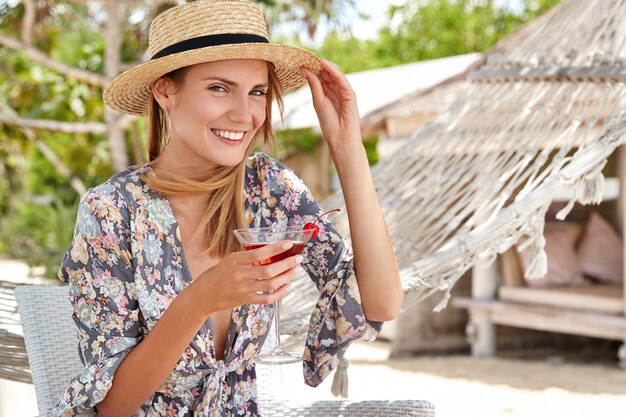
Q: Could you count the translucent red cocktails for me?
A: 1